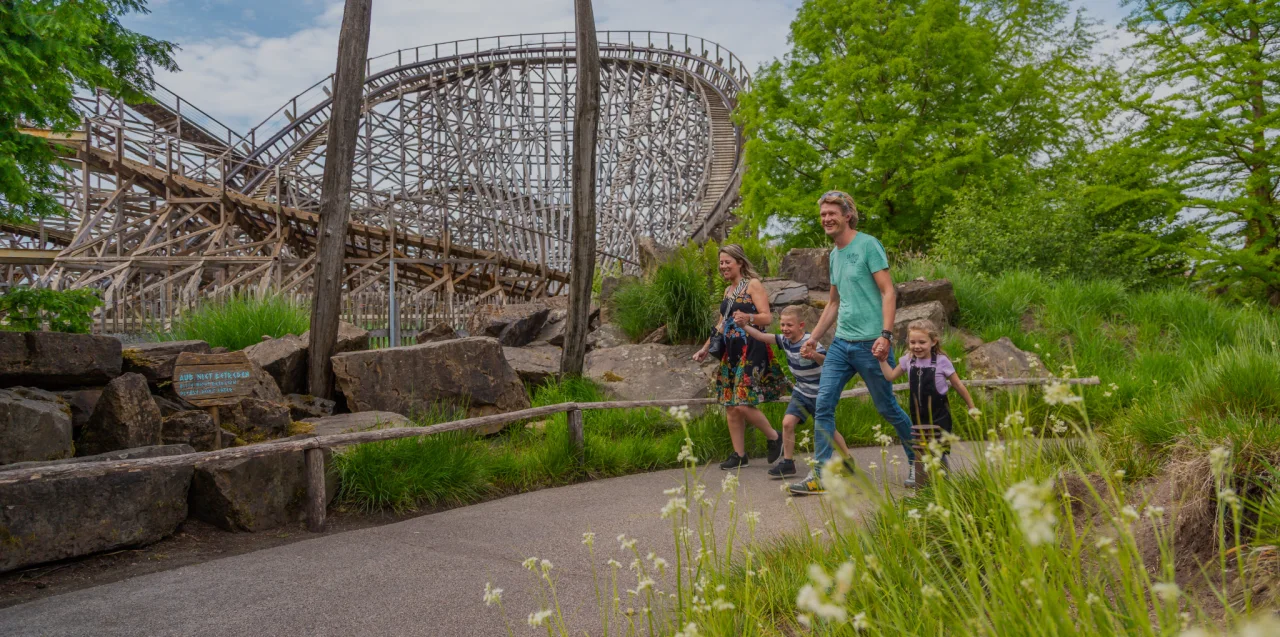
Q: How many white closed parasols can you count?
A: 0